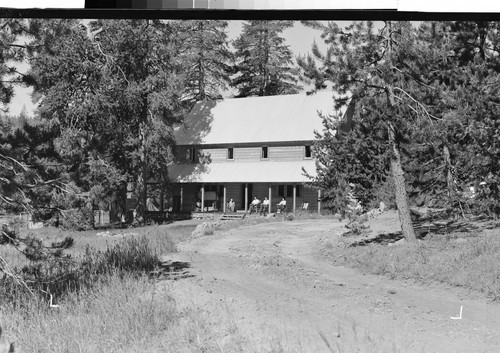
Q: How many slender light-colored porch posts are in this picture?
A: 7